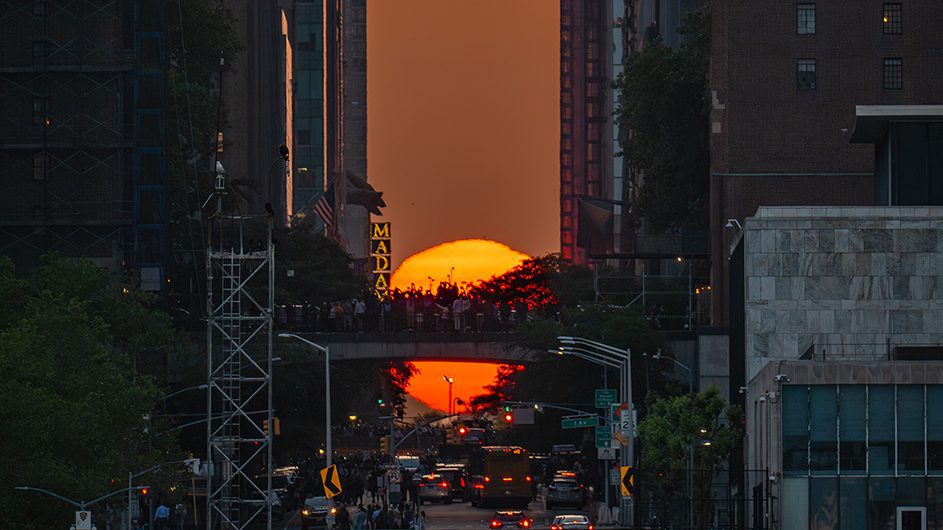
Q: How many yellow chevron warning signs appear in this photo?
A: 2